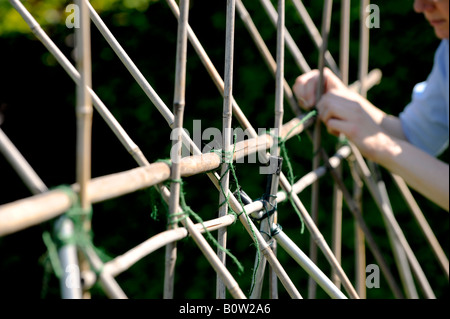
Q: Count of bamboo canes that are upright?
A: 7